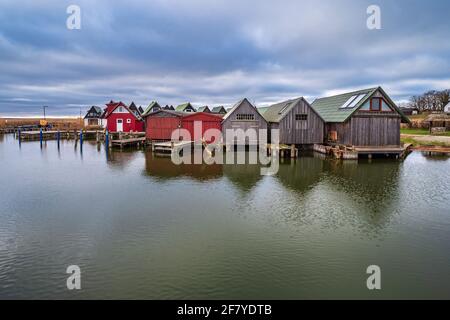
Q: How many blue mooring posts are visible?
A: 5